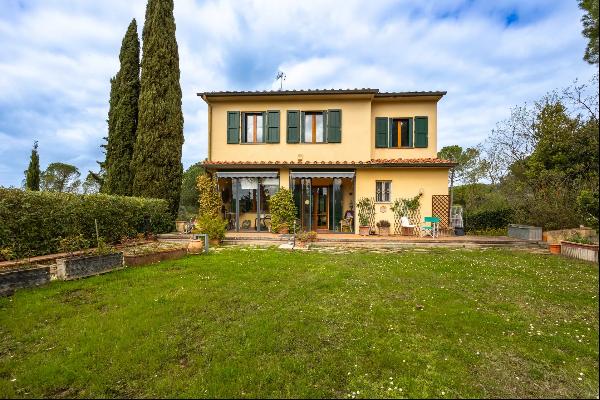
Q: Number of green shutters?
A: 6